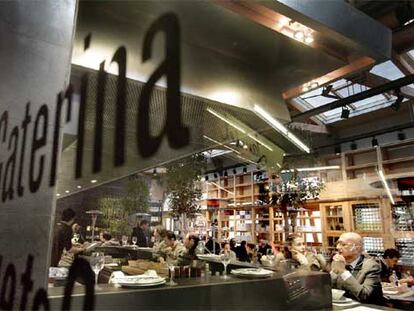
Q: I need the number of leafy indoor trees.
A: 3